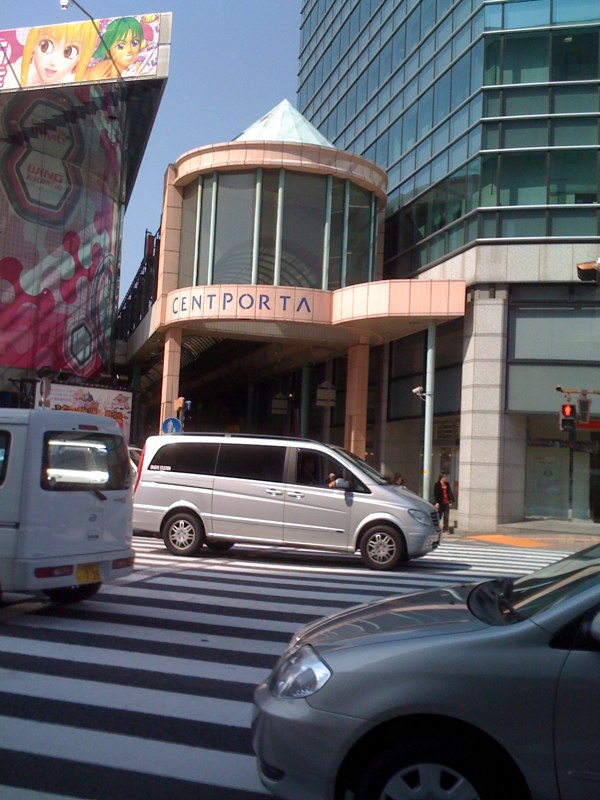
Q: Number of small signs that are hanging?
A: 2